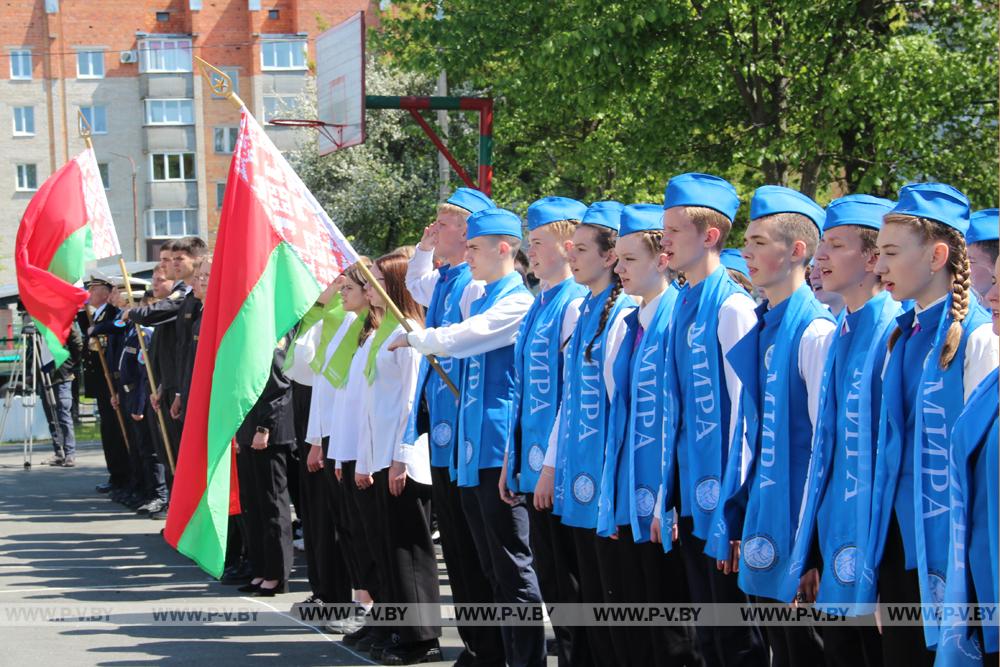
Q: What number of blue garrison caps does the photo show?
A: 11